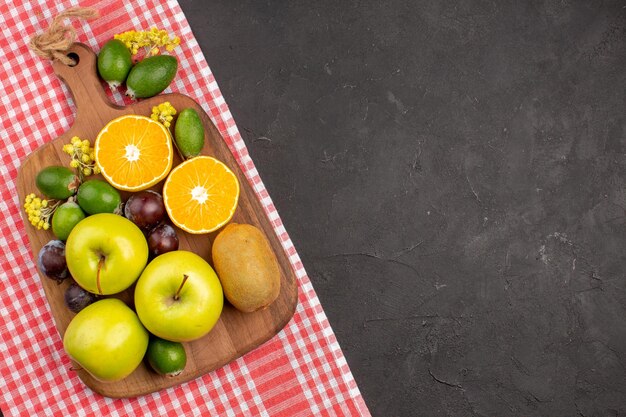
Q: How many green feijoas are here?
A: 7